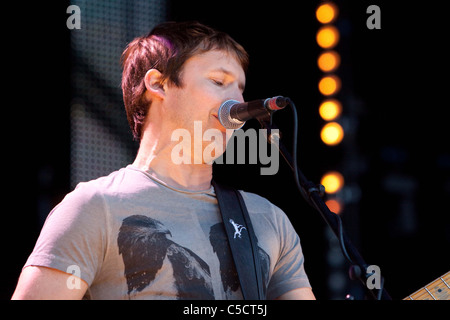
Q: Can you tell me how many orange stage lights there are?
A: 8